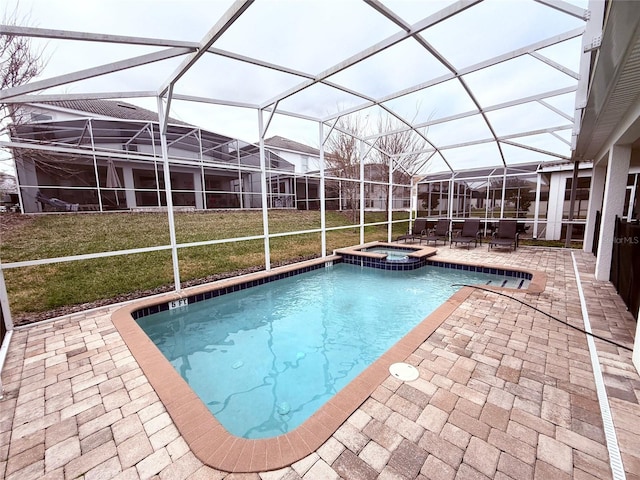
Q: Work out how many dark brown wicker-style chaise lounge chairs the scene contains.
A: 4